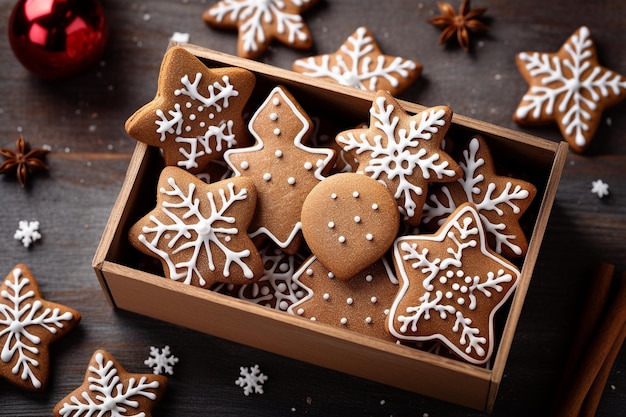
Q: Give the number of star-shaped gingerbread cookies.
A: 10